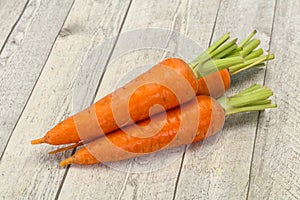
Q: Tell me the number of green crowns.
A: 3